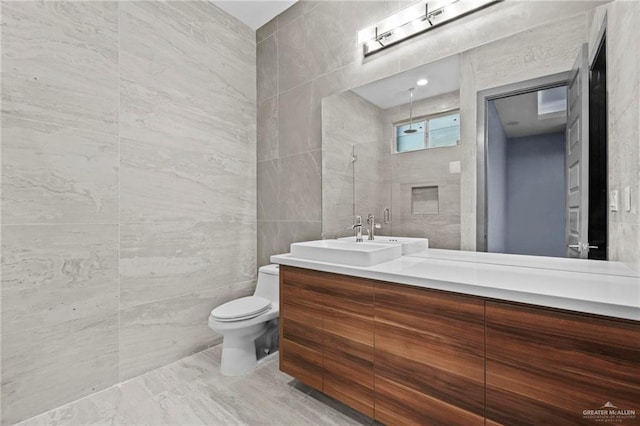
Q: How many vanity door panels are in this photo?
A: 4